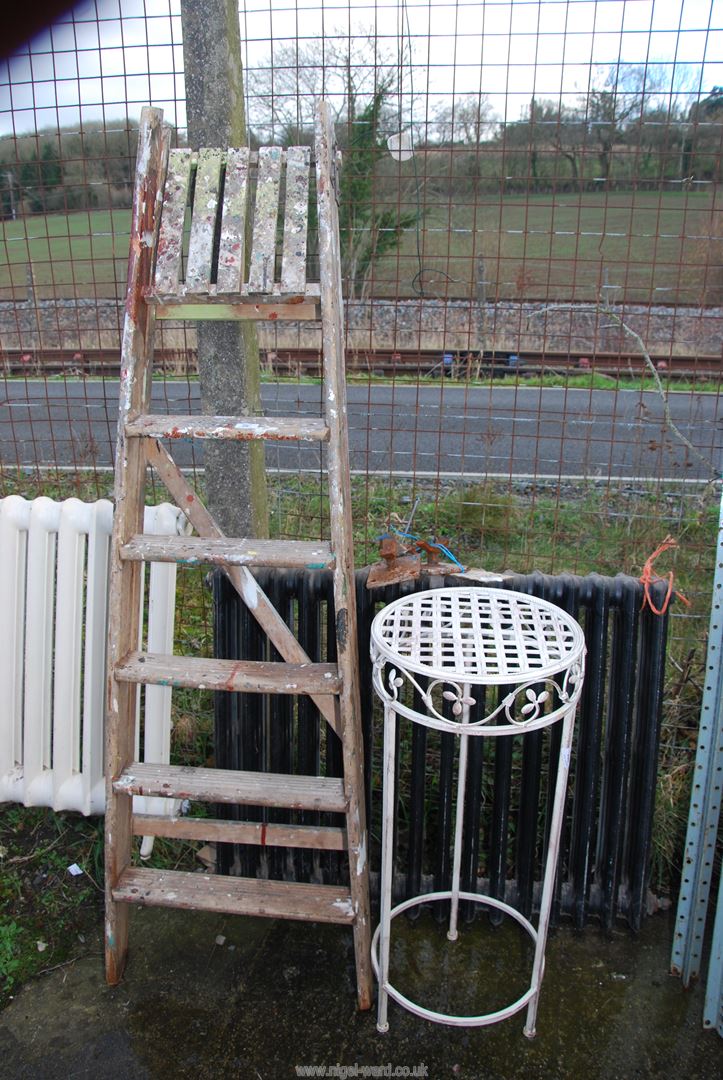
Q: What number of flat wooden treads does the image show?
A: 5